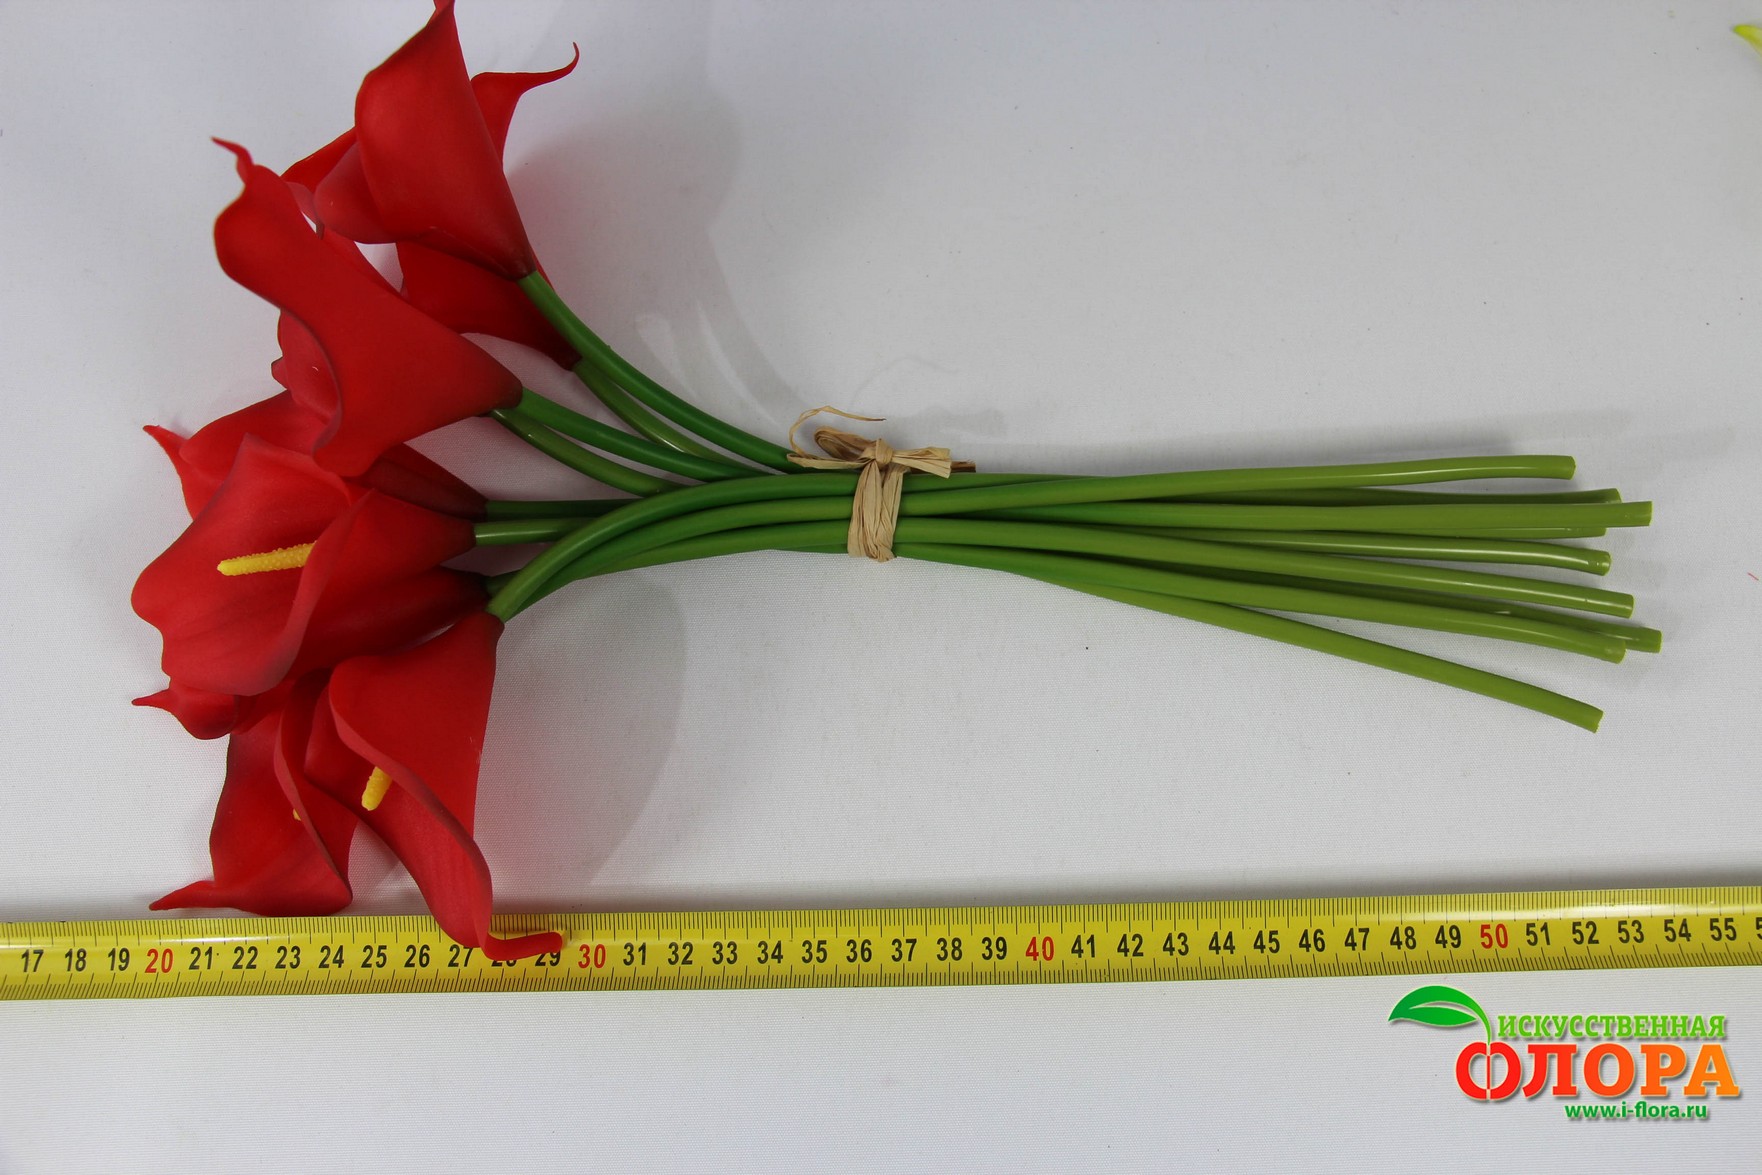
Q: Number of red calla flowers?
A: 9